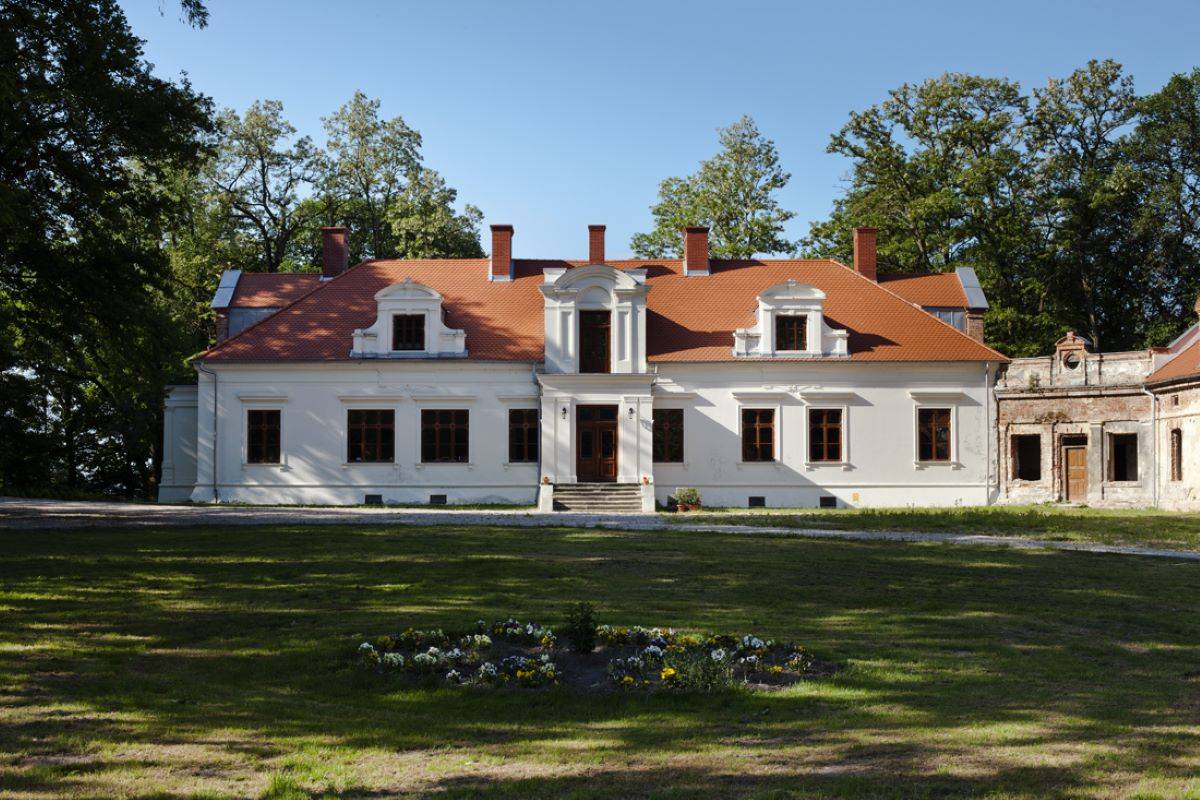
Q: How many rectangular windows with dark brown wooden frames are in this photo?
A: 11